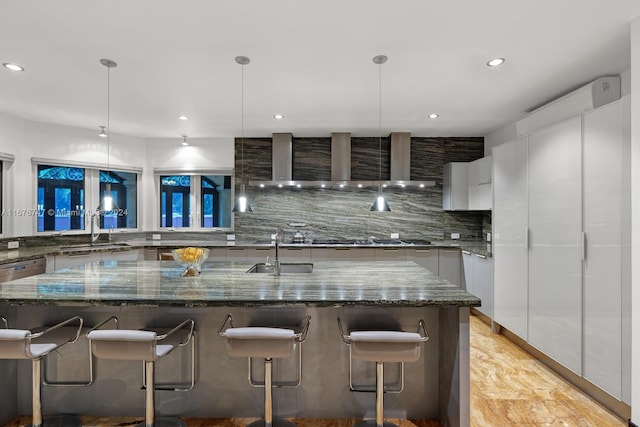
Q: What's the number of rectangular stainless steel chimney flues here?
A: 3